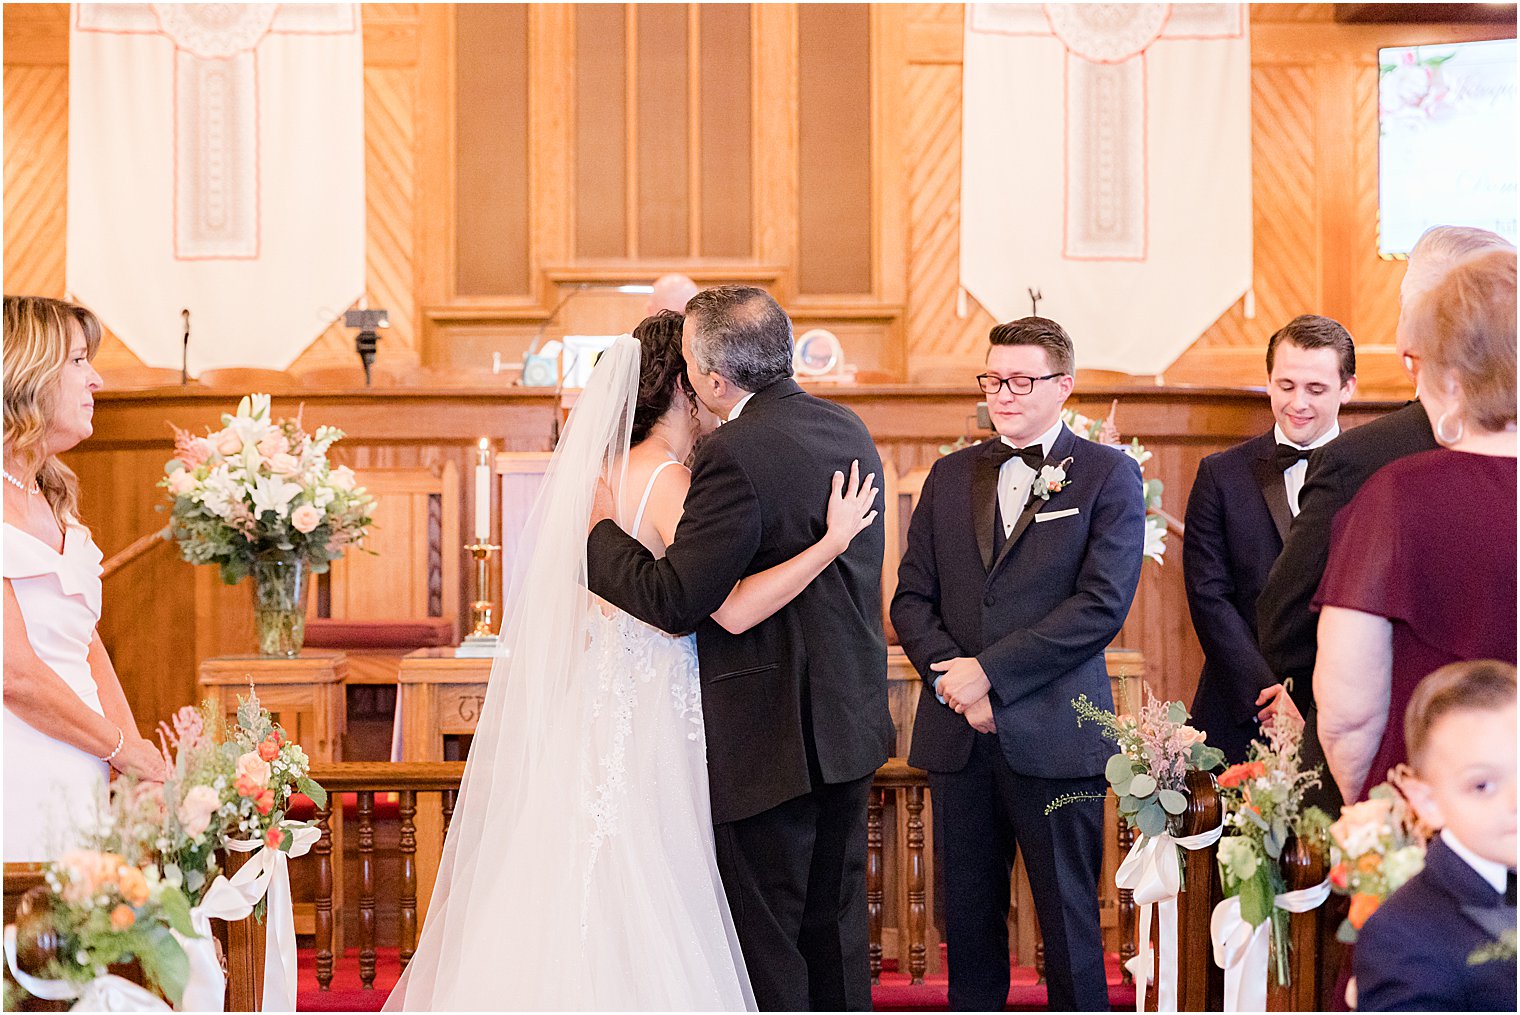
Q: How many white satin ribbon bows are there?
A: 5